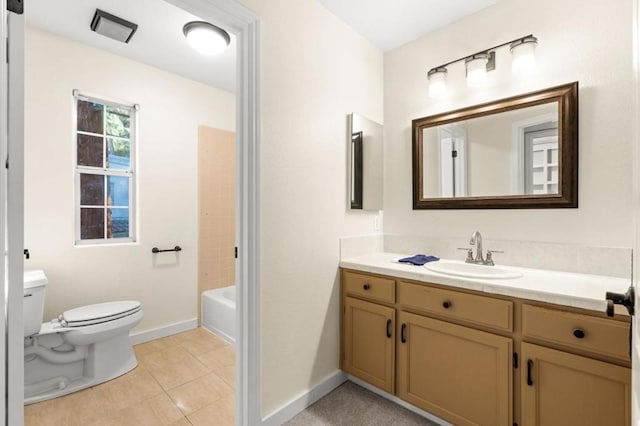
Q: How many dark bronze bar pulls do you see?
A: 3